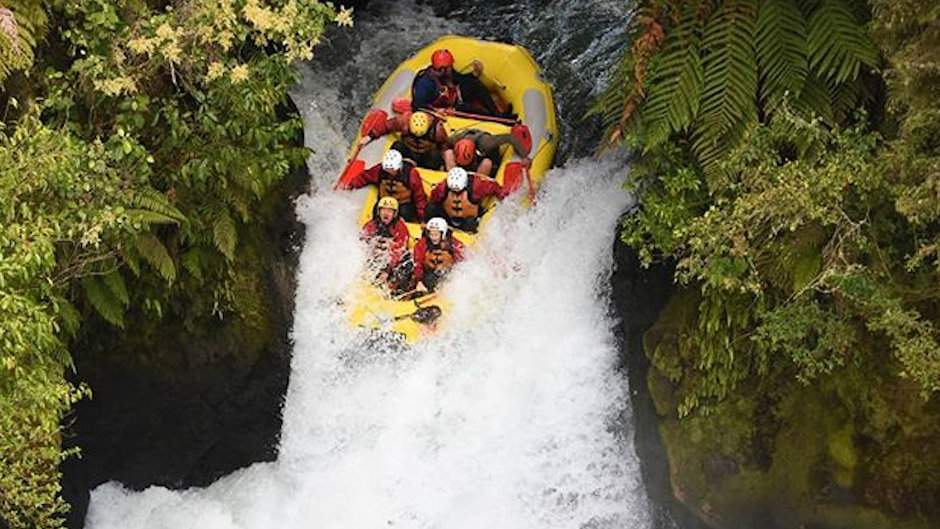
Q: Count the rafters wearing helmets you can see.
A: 7